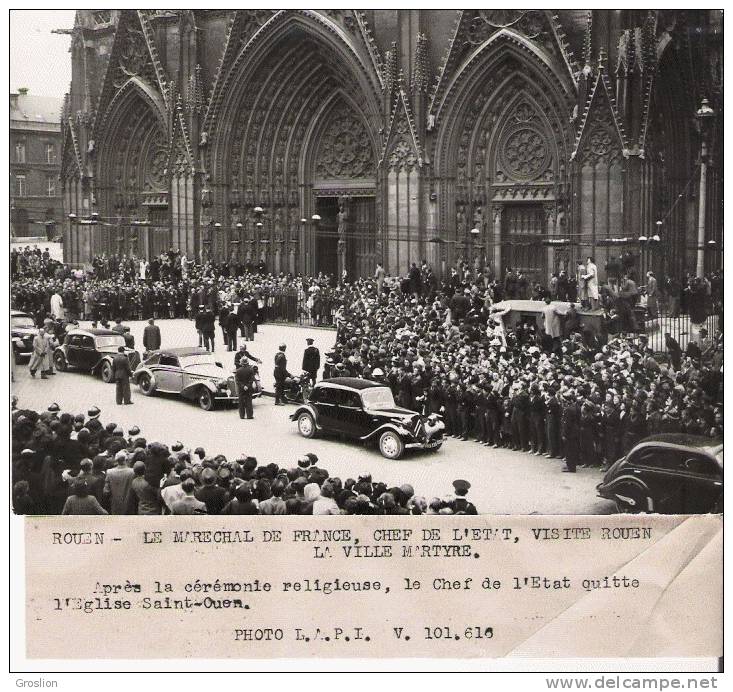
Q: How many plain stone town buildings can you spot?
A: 1